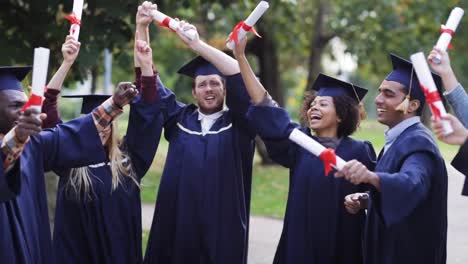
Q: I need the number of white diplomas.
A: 7